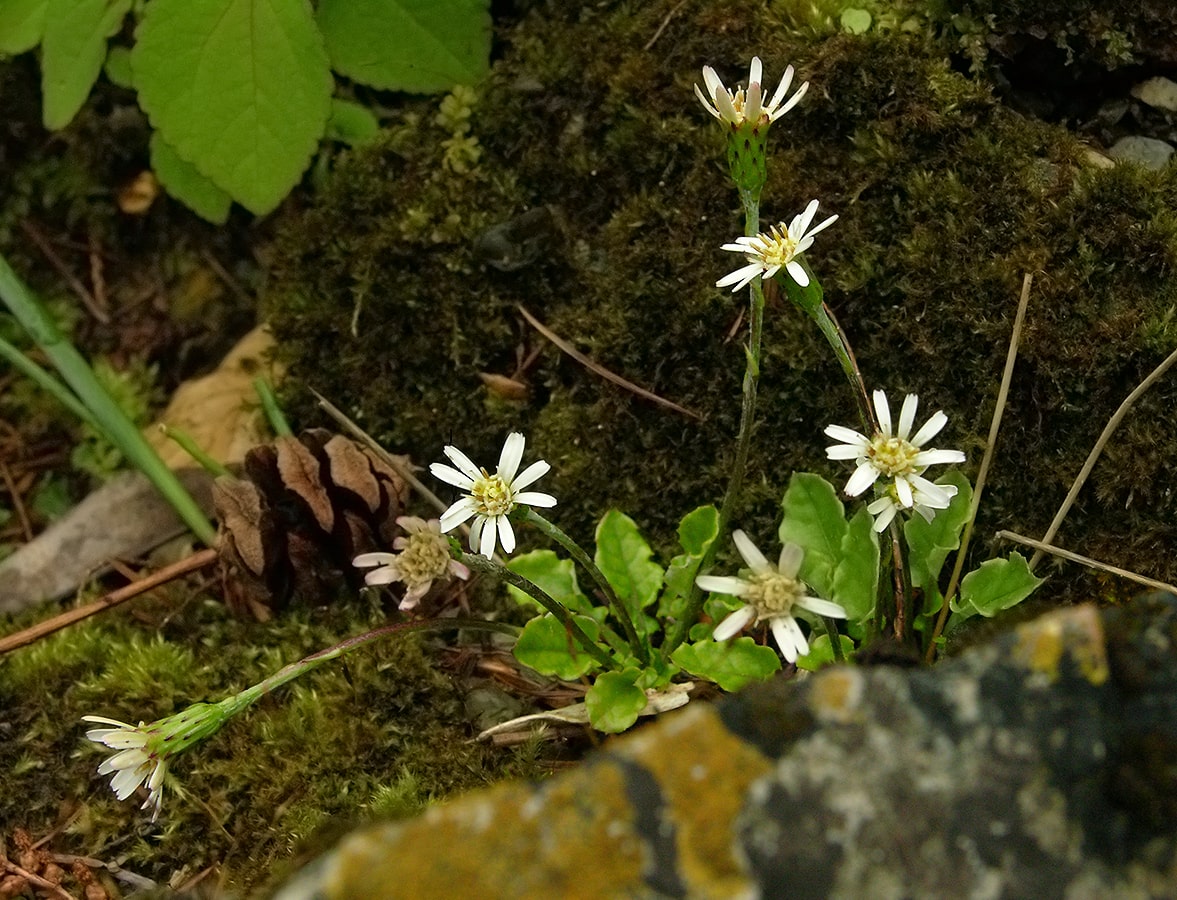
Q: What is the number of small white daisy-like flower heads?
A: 8